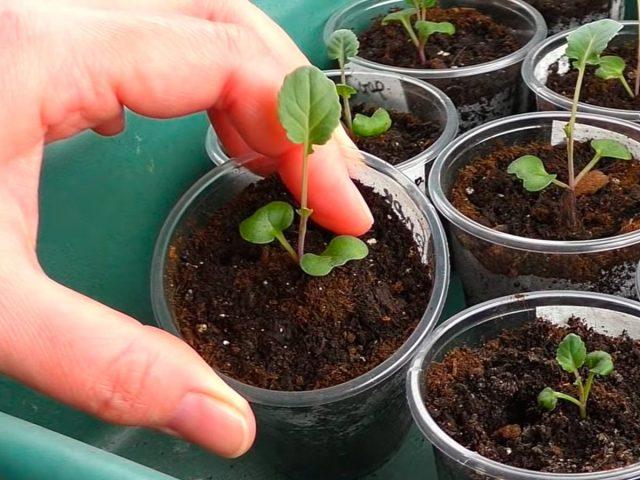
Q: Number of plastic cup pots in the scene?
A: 7